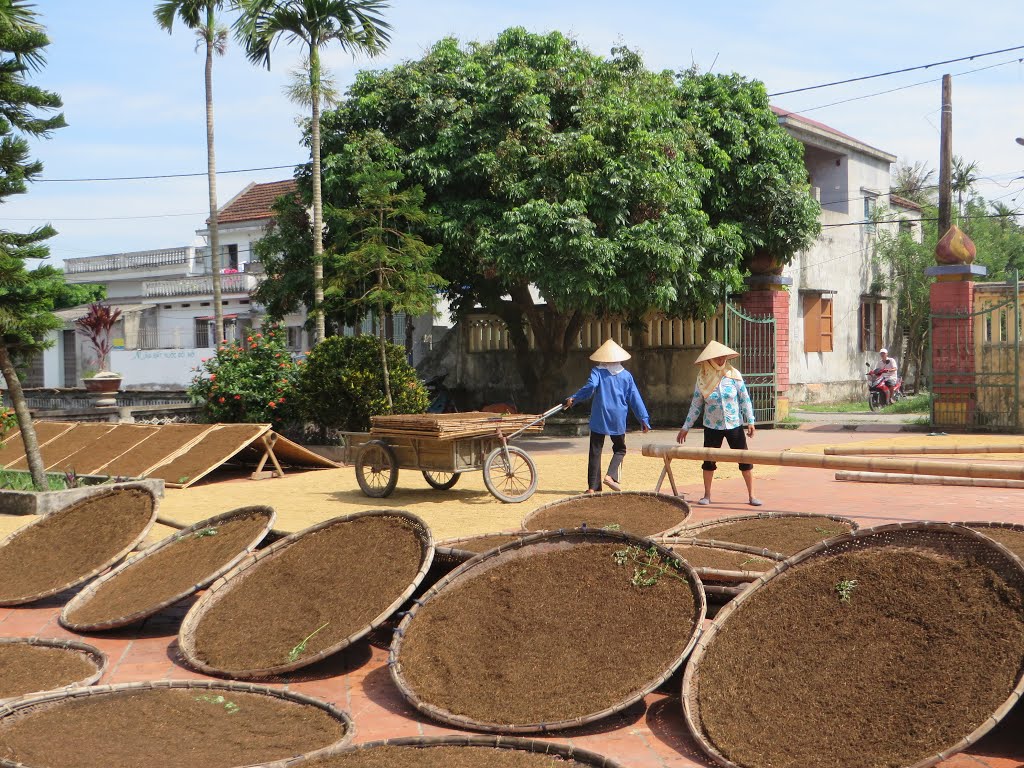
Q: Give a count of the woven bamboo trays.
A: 13